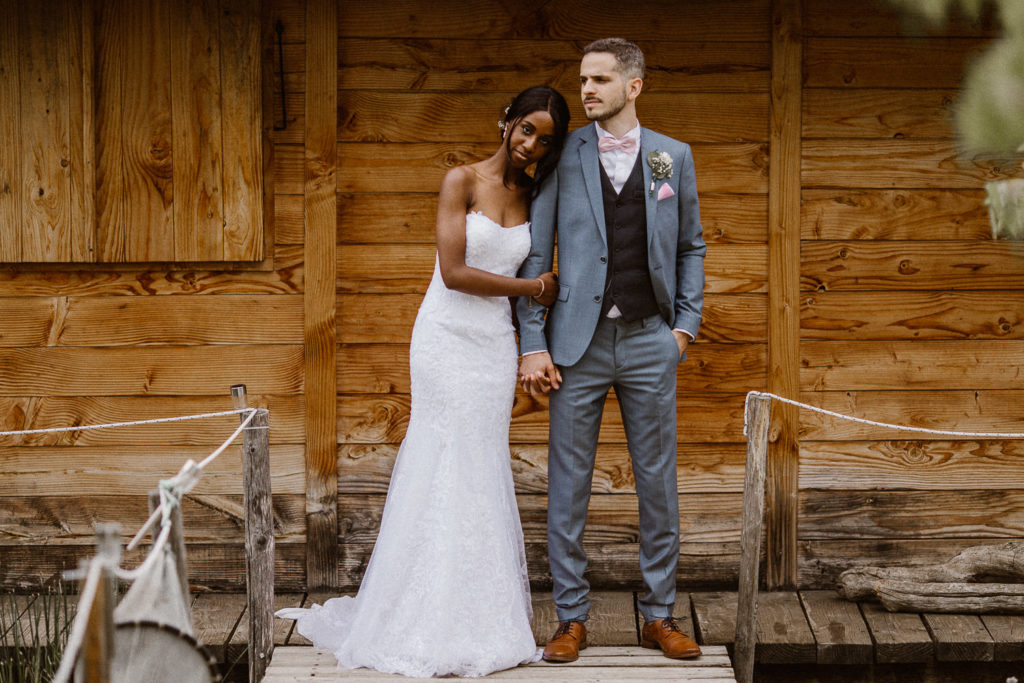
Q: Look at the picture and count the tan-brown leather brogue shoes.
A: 2